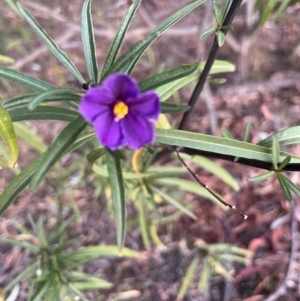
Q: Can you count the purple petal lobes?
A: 5